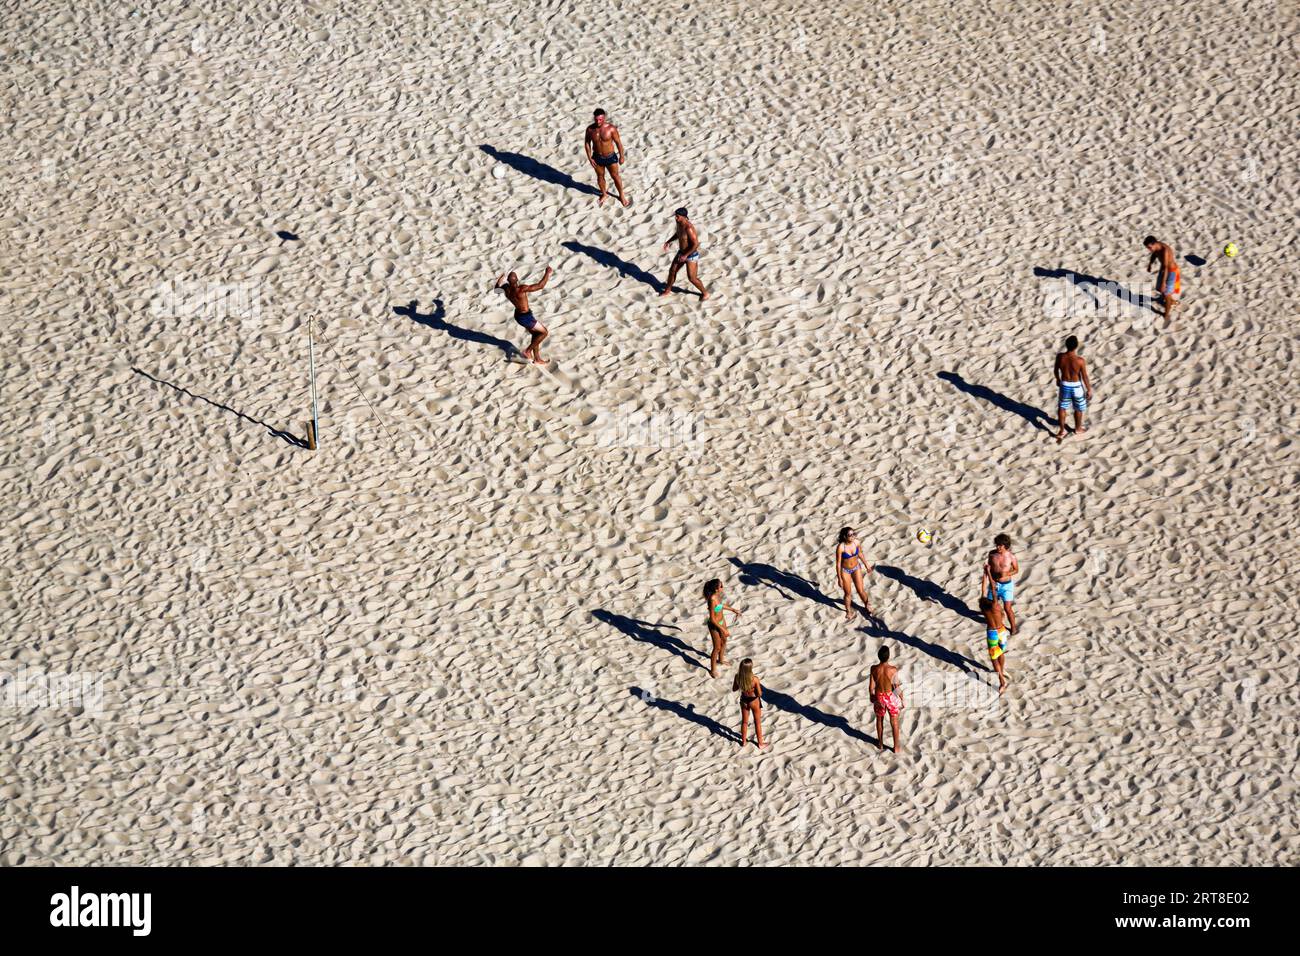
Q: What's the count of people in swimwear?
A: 11